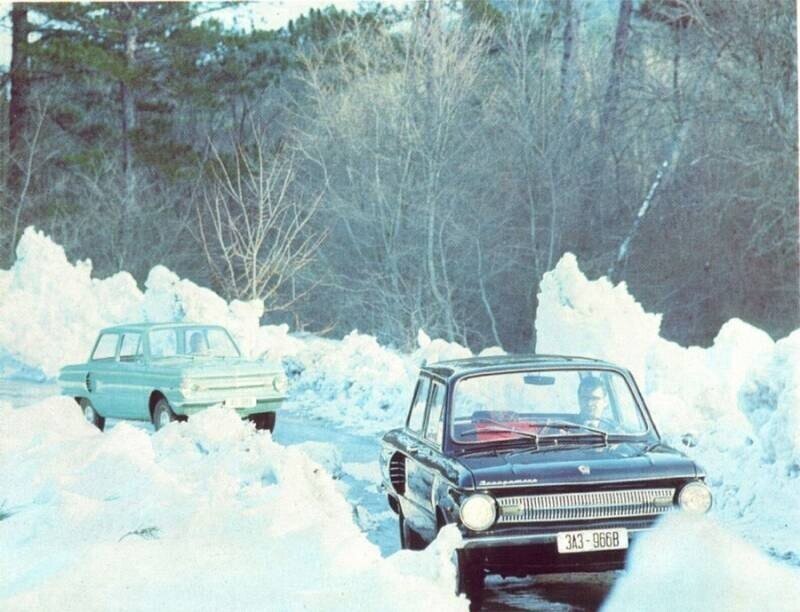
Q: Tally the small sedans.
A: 2